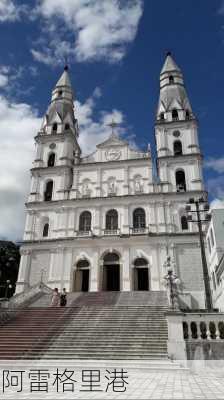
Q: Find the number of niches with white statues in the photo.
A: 3